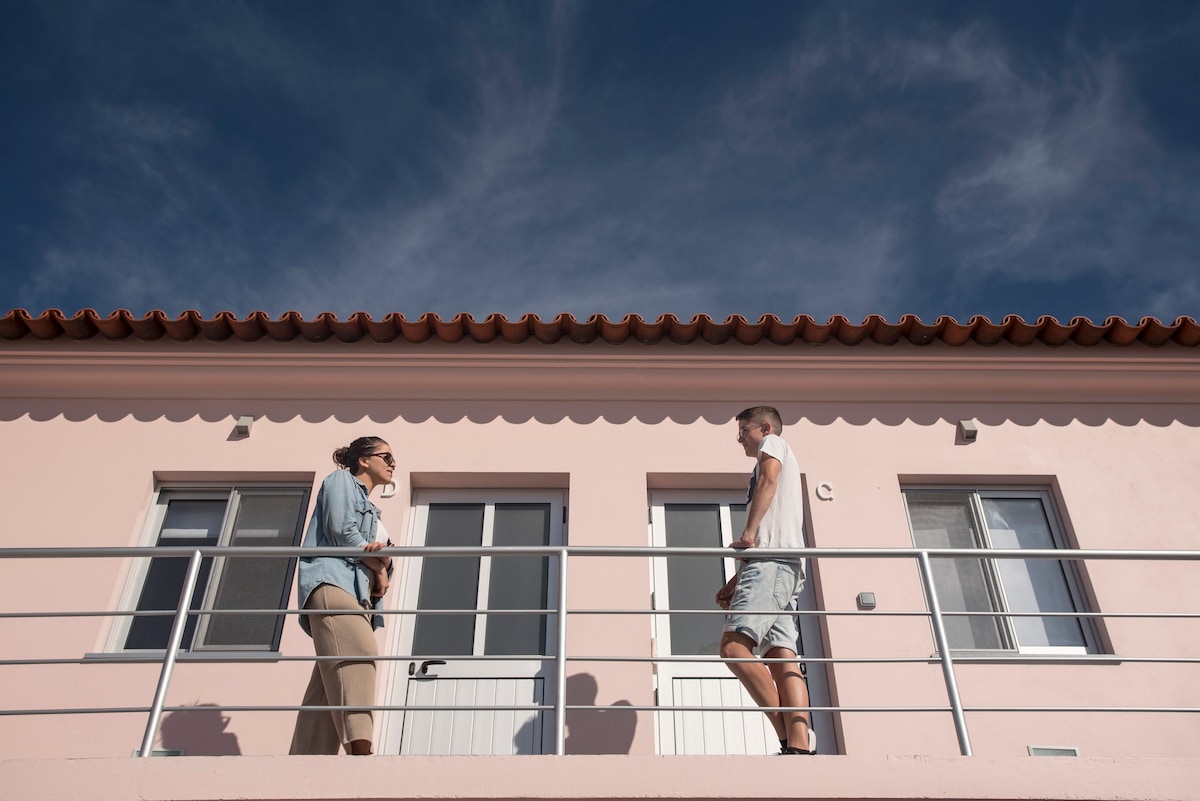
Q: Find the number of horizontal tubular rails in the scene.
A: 4